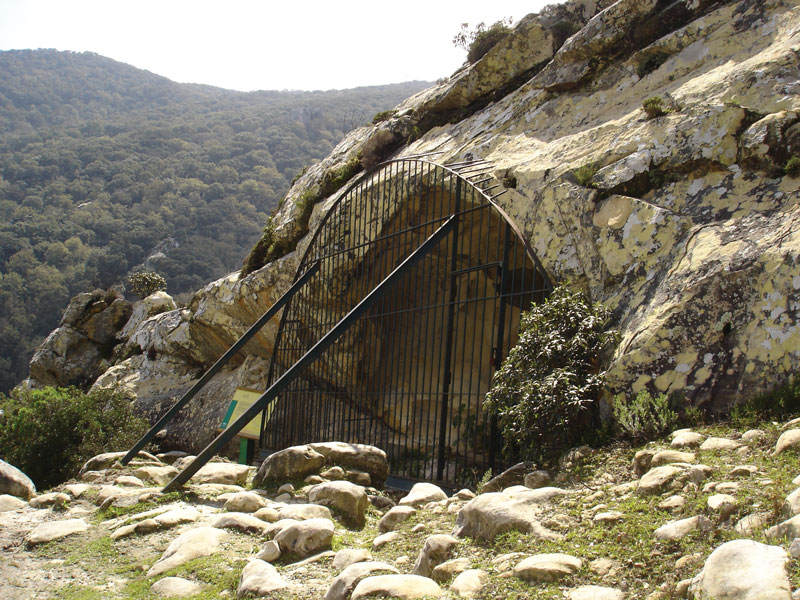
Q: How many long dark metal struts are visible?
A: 2